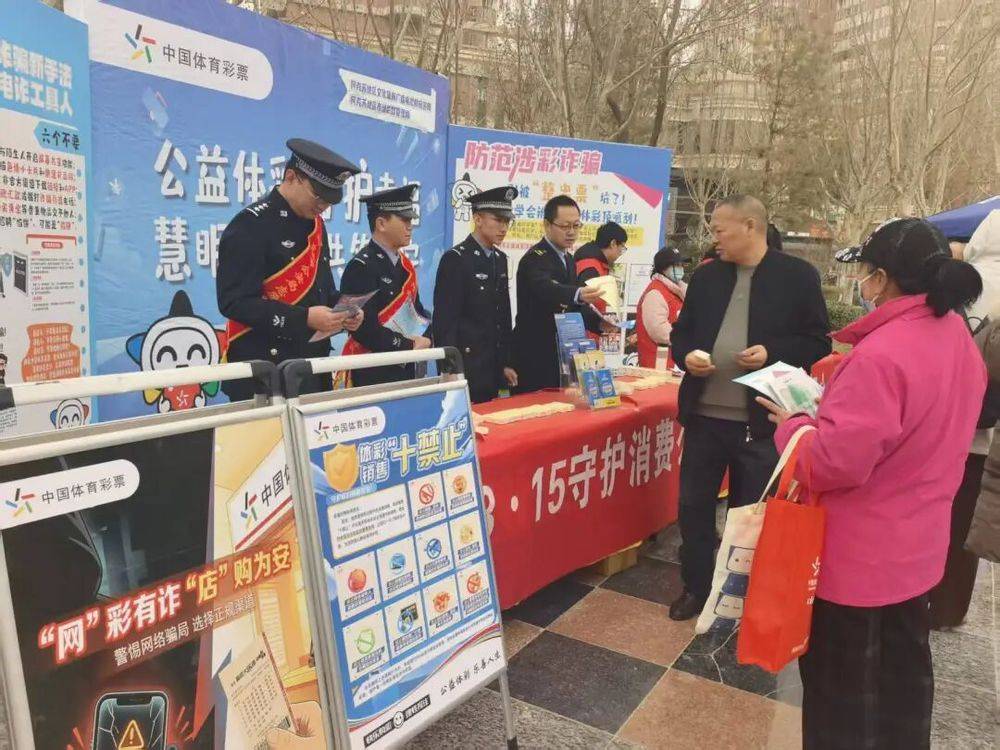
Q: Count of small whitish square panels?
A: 10